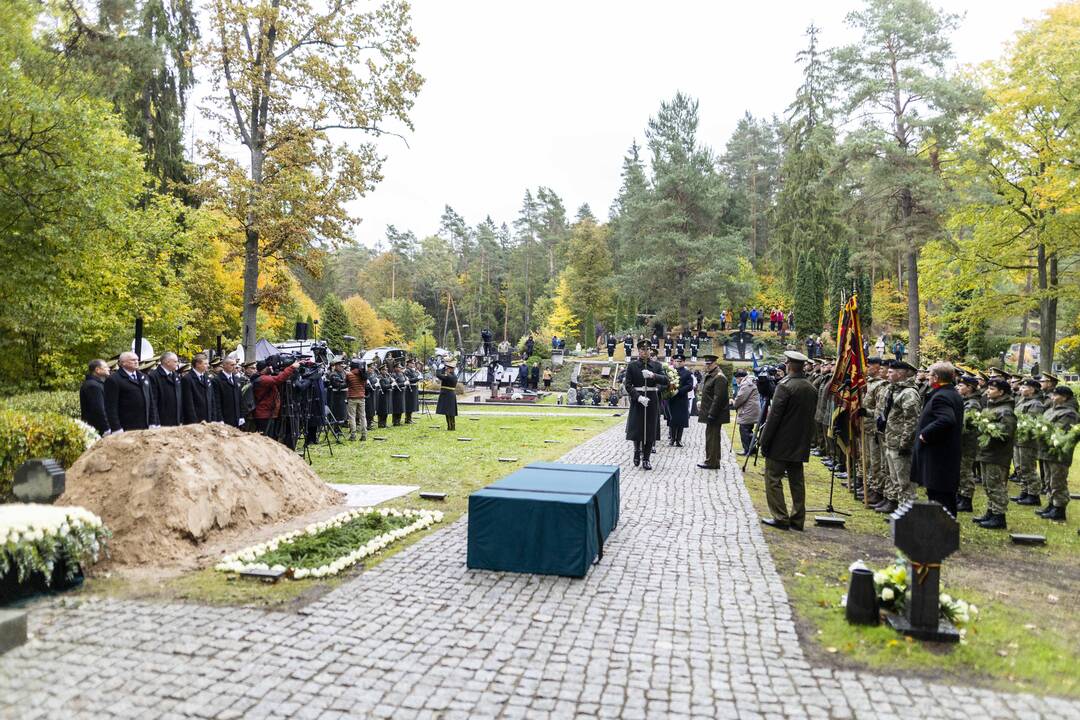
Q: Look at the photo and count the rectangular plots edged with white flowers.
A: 1